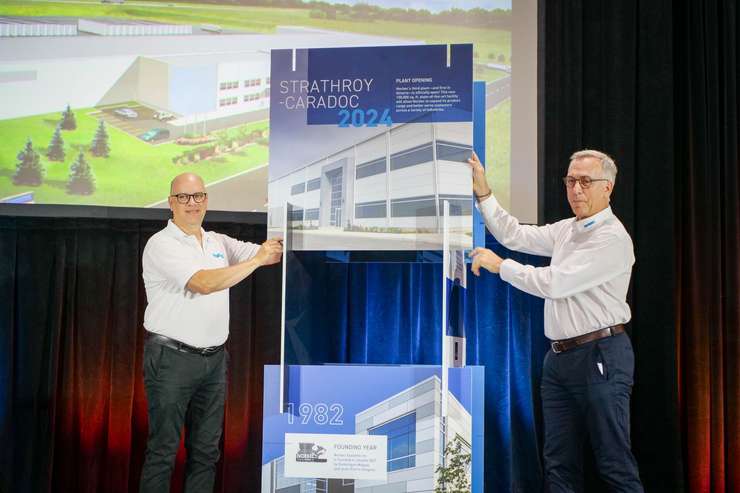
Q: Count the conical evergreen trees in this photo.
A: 5